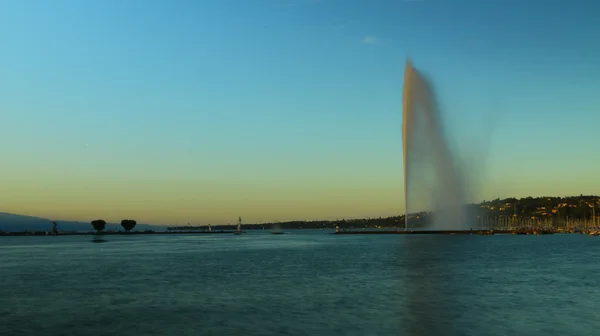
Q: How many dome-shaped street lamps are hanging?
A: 0